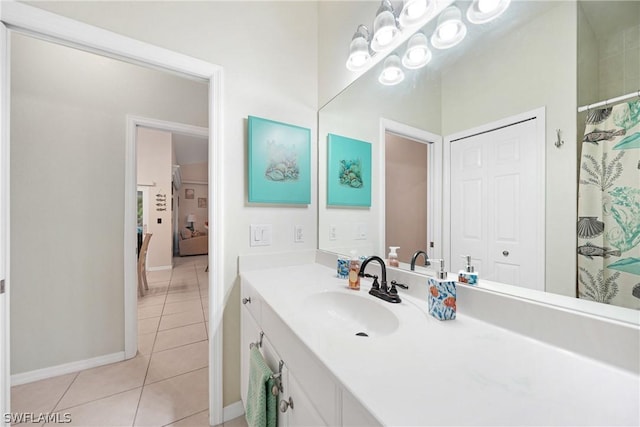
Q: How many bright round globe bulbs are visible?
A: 7